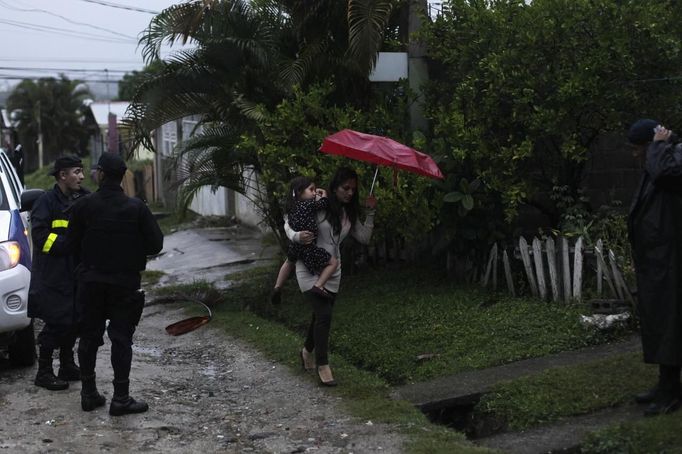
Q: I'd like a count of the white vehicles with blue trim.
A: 1